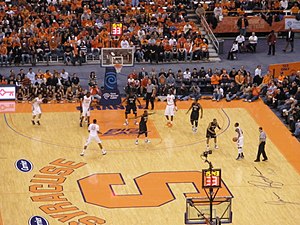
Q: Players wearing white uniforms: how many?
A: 5